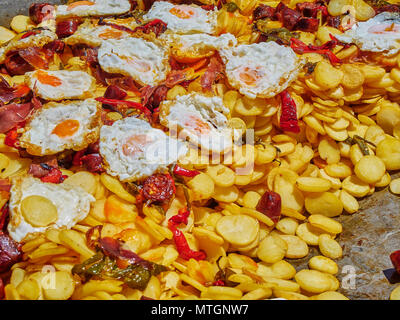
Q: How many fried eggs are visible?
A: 13